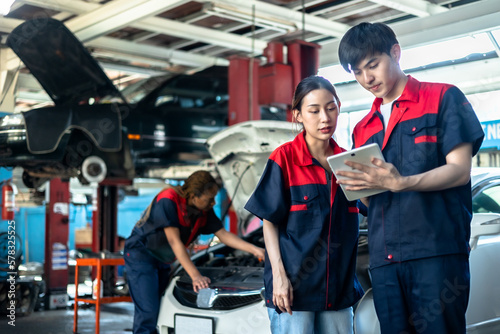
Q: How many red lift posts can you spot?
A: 4